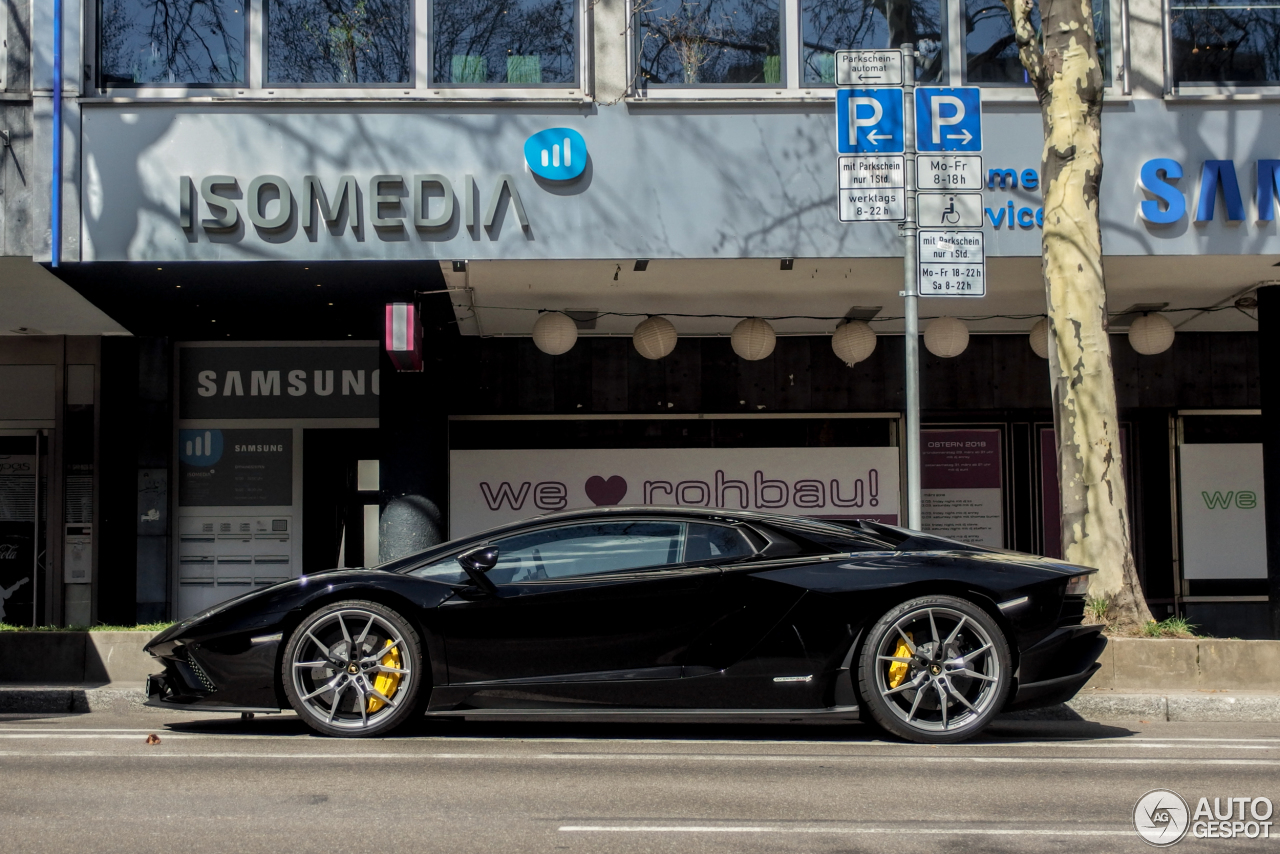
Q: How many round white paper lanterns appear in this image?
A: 7